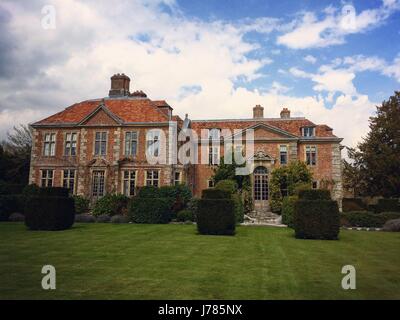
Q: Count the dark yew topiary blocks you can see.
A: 3